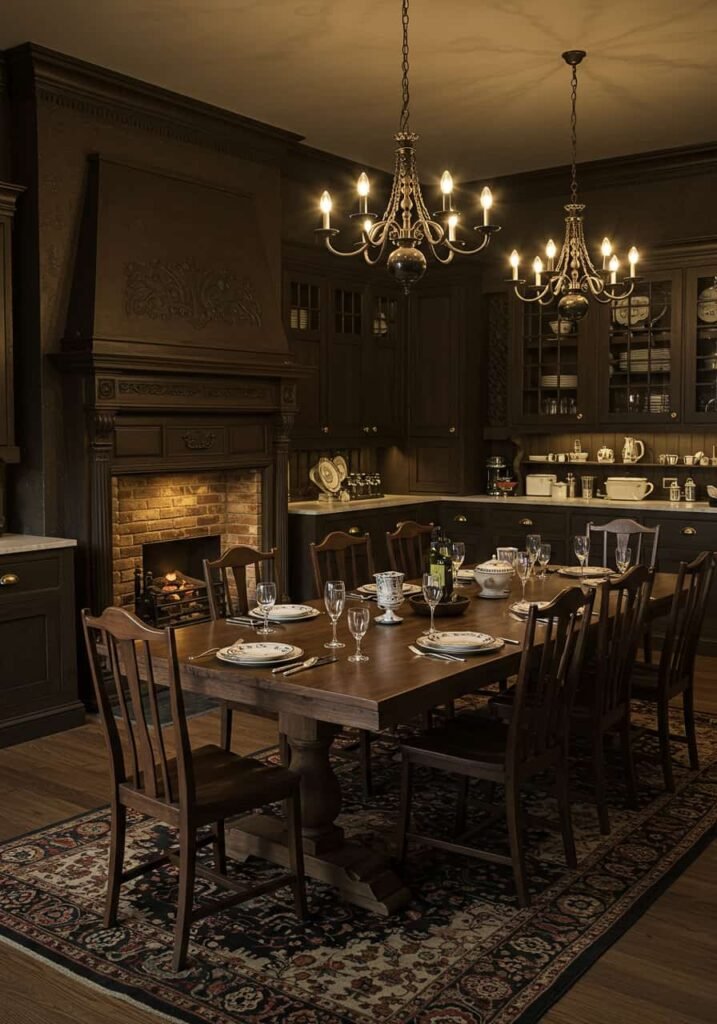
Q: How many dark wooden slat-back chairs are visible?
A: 8